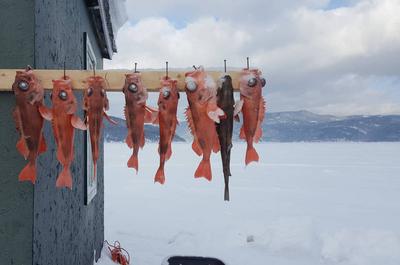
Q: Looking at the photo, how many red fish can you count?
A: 7